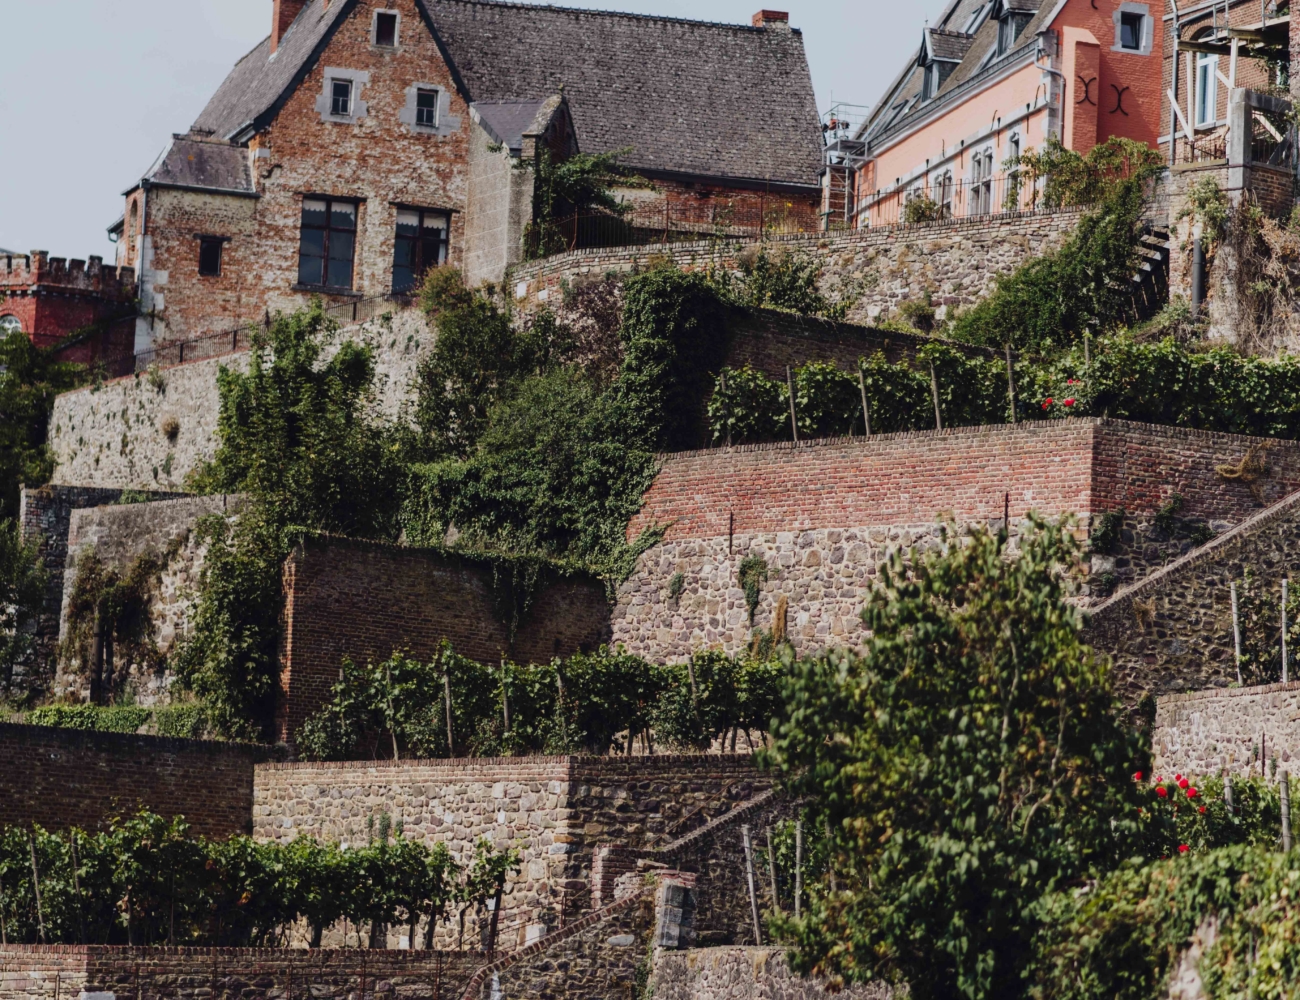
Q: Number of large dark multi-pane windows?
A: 2